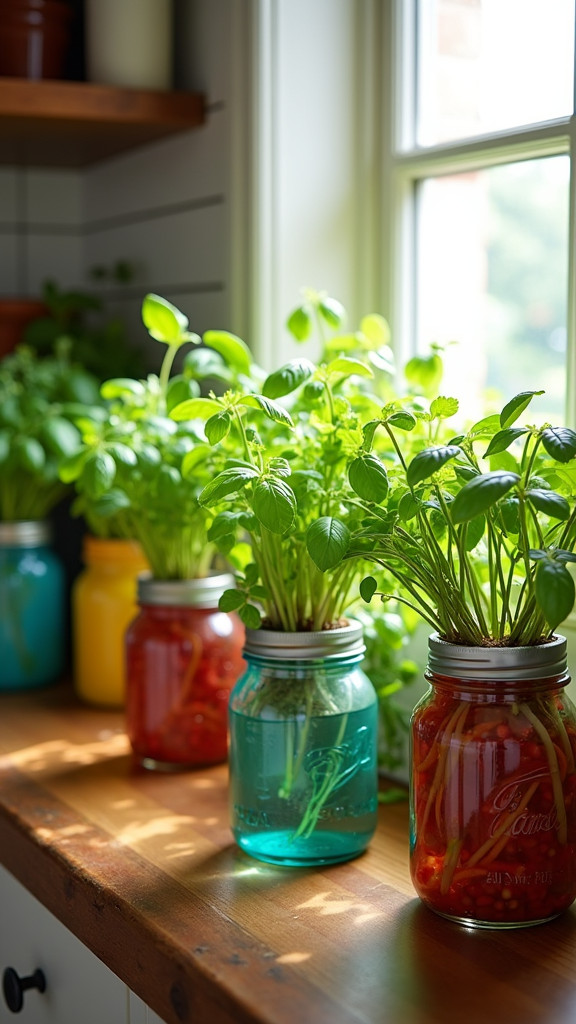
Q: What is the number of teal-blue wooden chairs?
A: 0